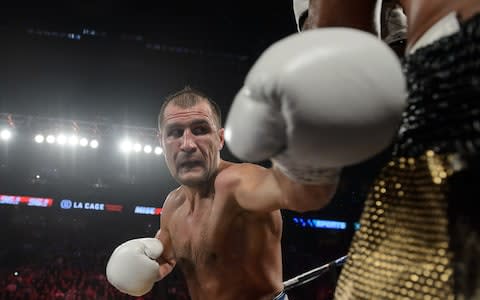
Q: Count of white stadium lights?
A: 11